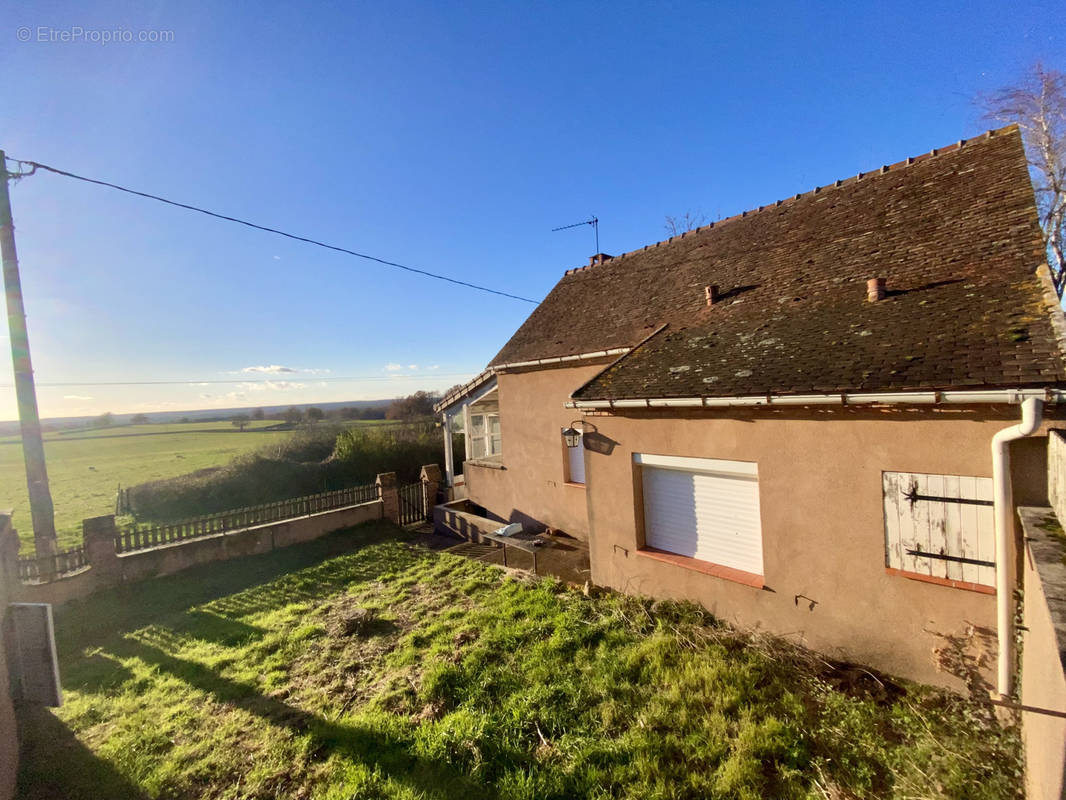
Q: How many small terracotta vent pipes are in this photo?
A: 2